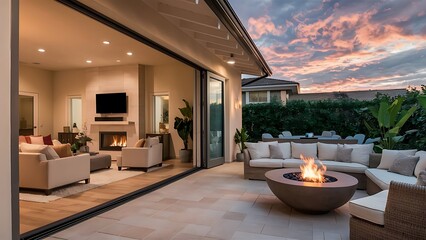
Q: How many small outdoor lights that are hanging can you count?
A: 1